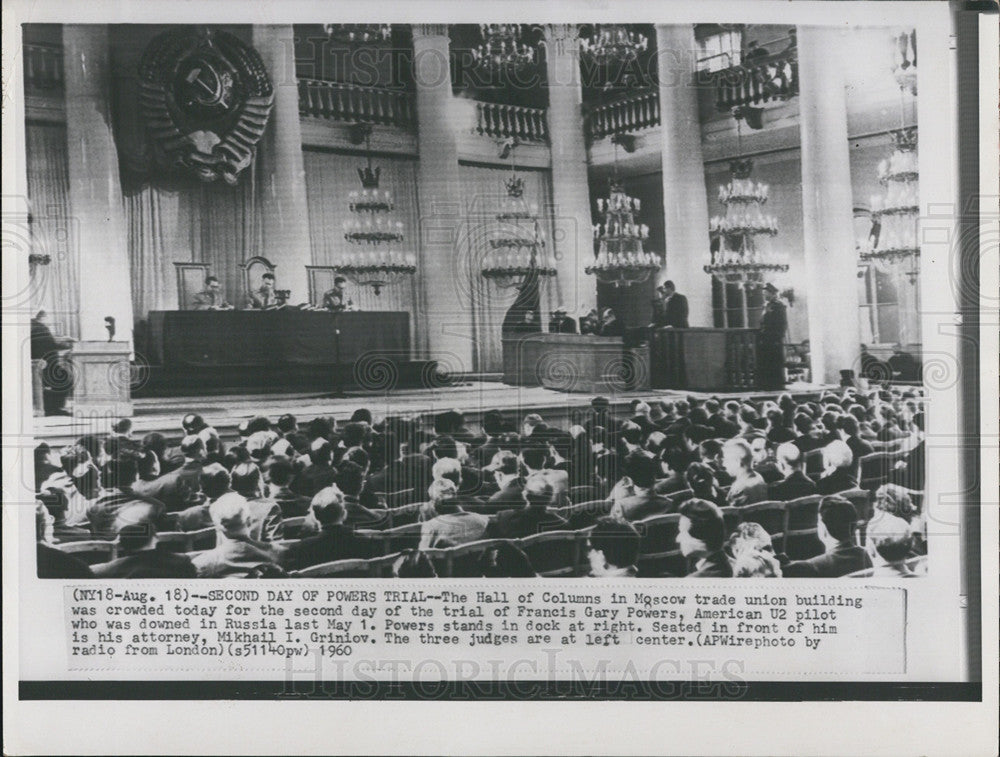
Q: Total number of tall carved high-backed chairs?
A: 3